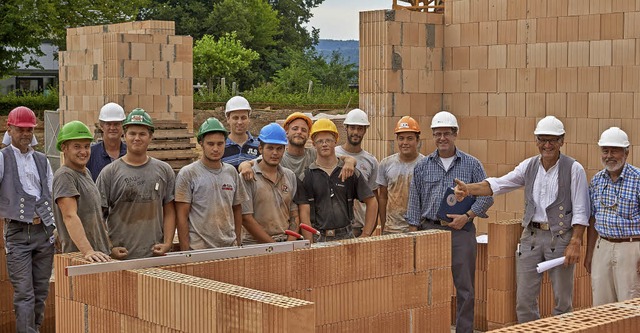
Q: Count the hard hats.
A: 14